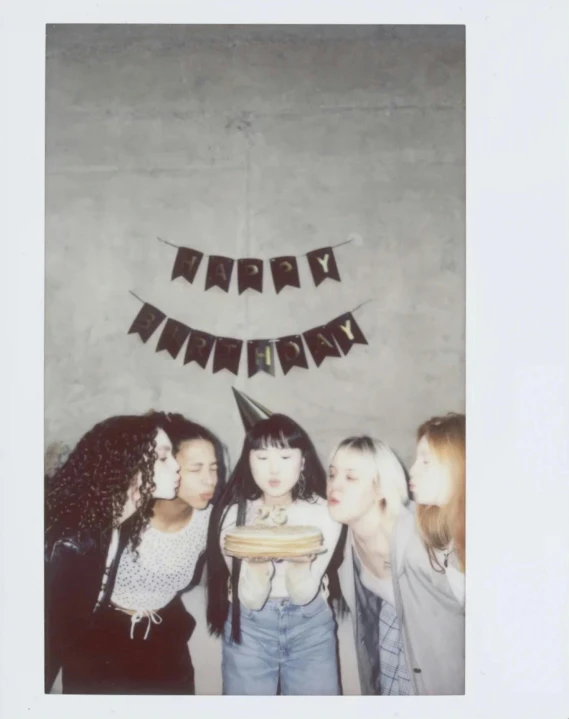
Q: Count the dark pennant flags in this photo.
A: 13